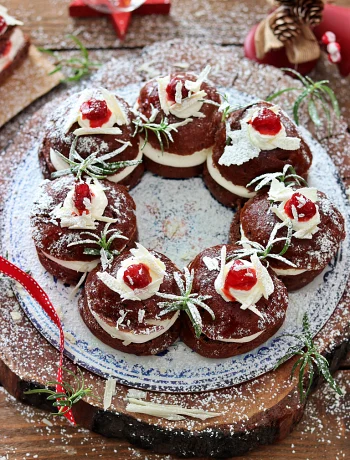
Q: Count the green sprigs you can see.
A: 11